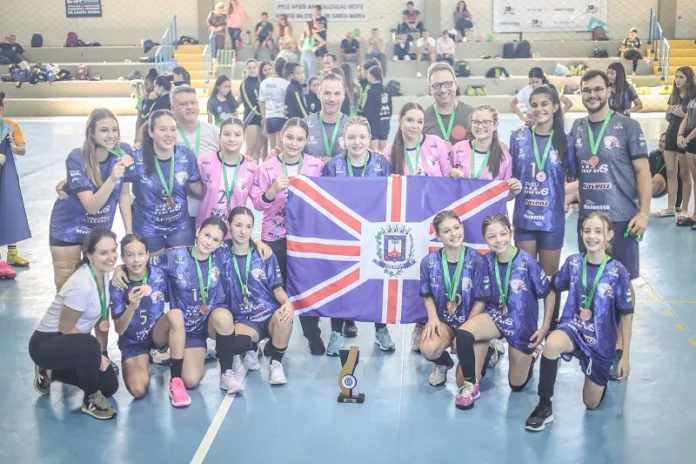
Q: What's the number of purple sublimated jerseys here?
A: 10